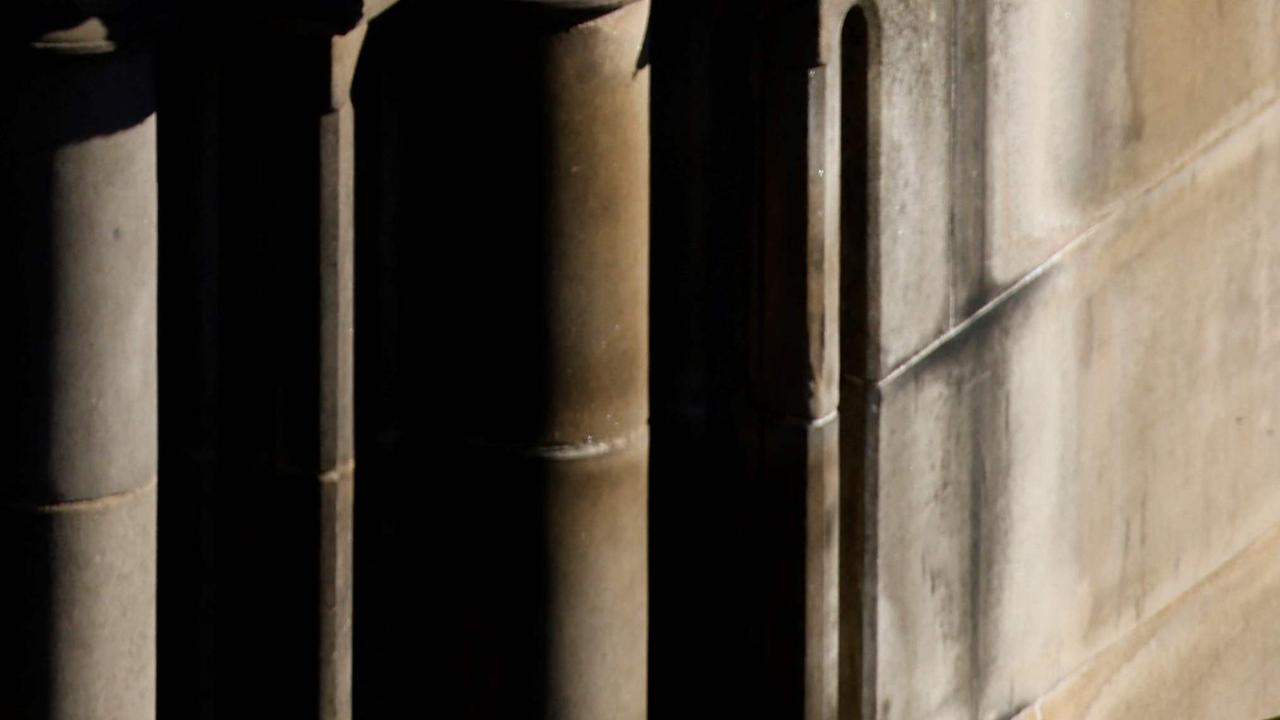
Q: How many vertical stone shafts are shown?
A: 4